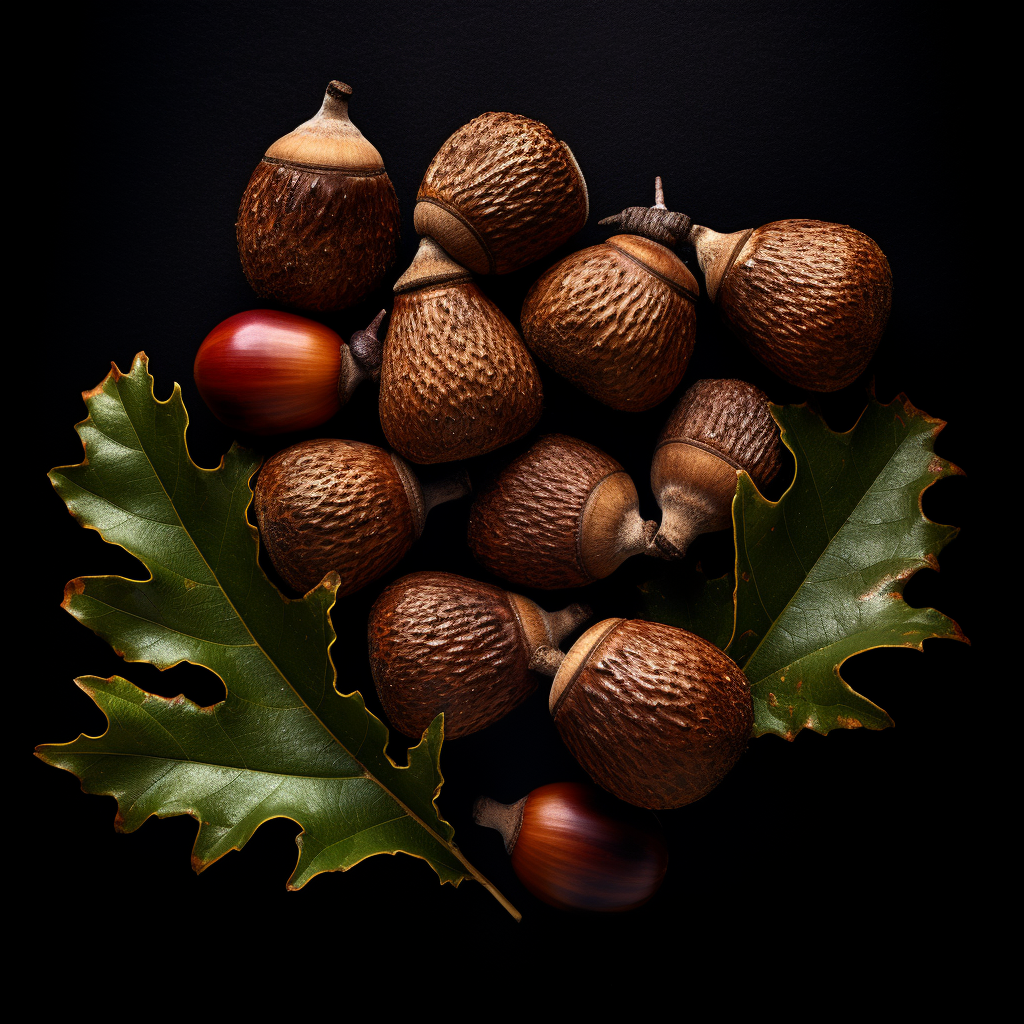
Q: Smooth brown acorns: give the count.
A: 2